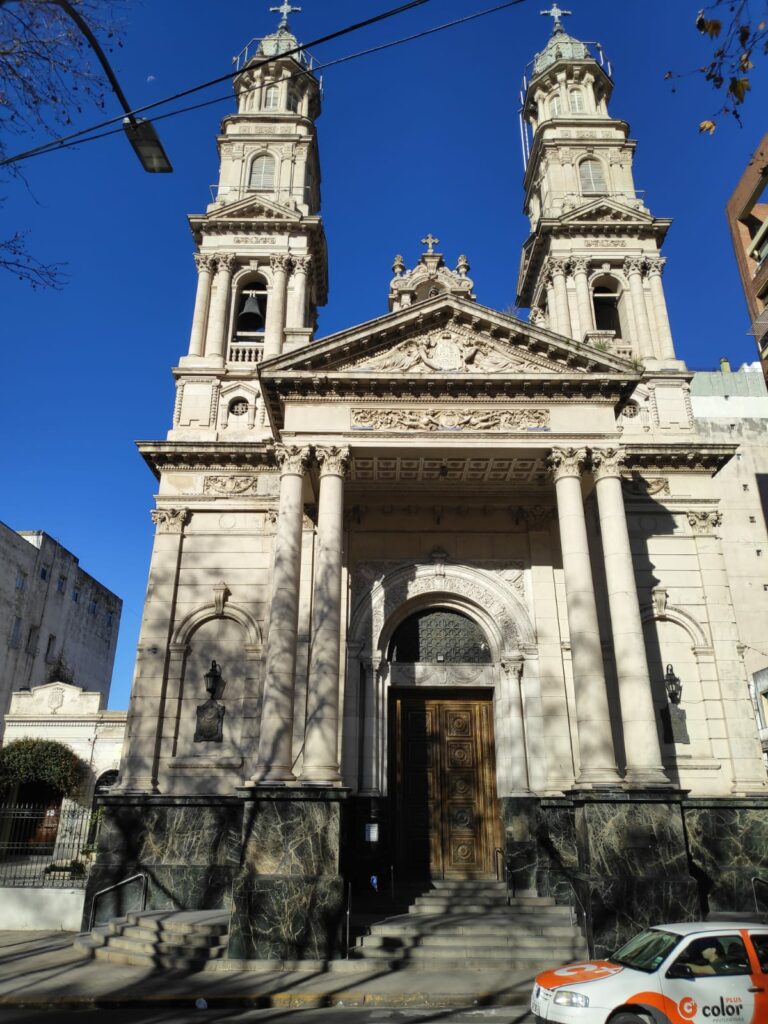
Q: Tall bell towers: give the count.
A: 2